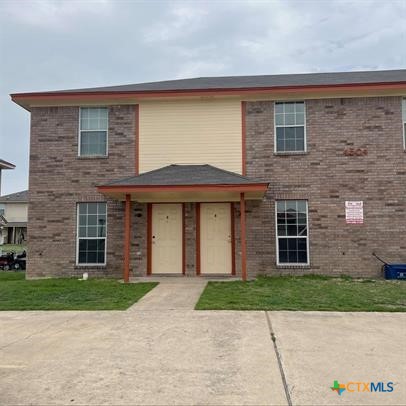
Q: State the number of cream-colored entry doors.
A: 2